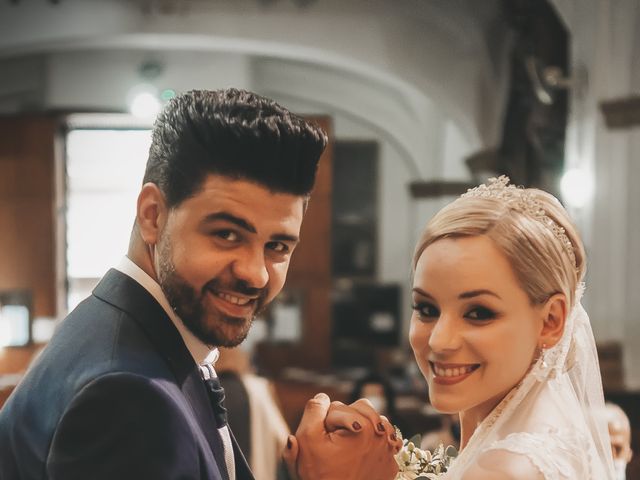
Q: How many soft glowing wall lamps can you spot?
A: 2